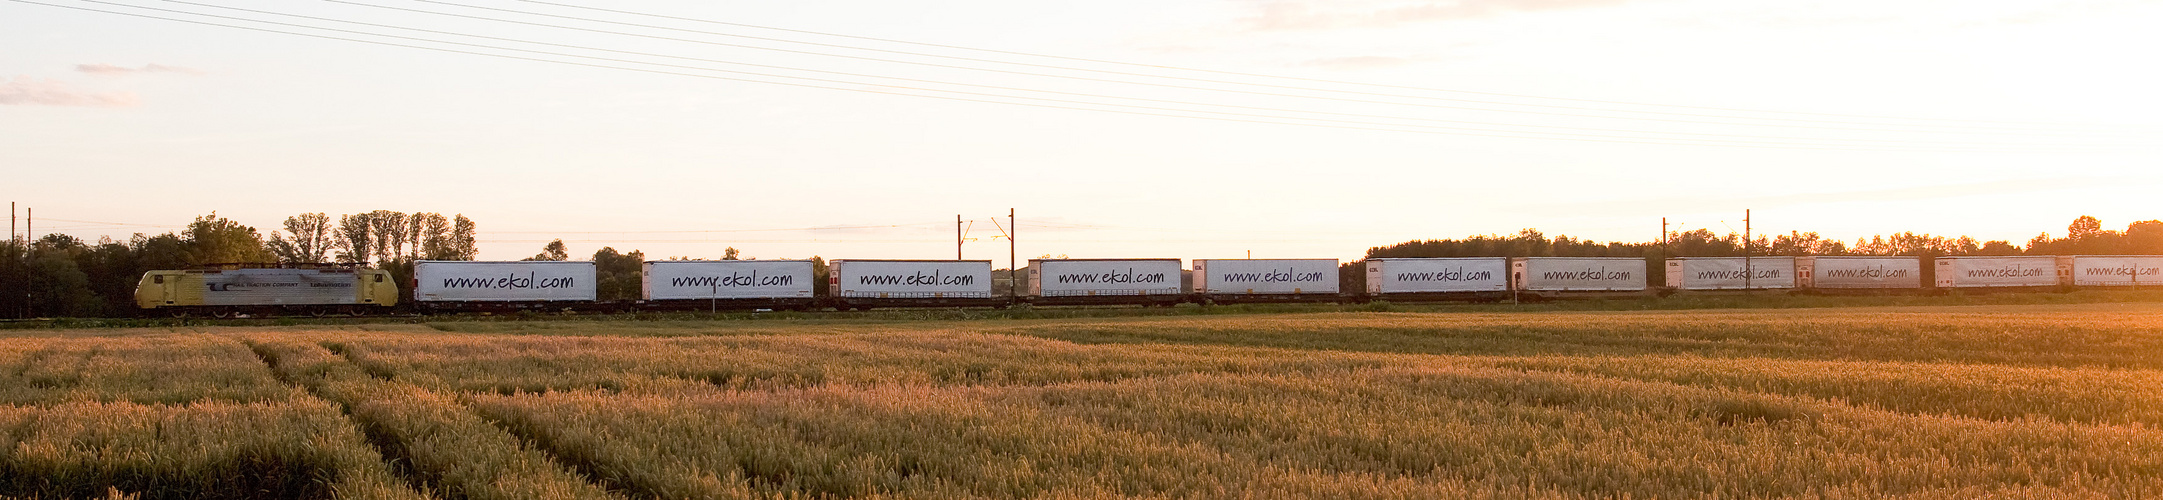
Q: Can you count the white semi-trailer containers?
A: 11